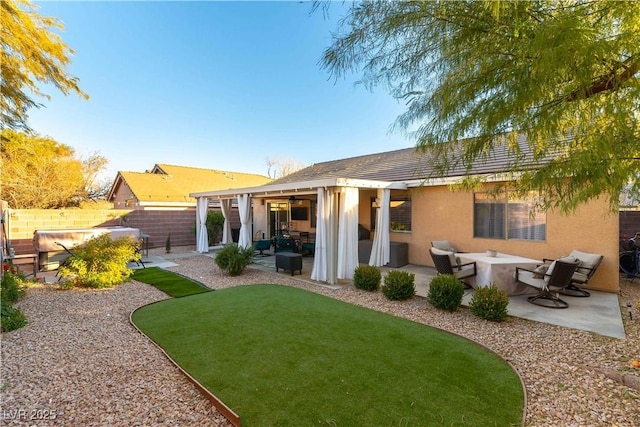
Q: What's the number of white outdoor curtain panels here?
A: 6